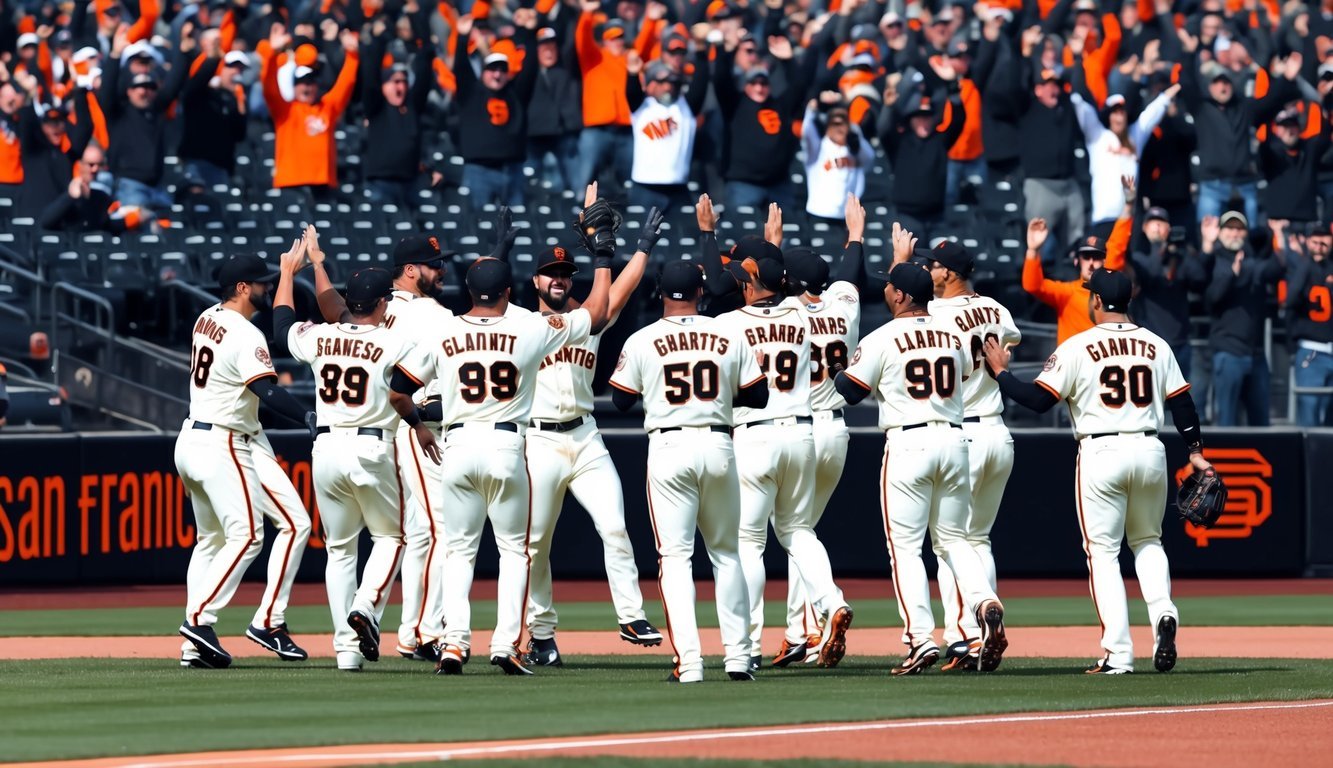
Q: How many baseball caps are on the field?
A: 12